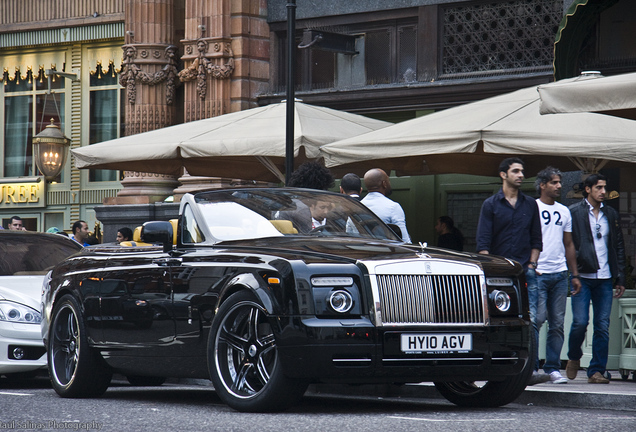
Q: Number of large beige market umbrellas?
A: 3